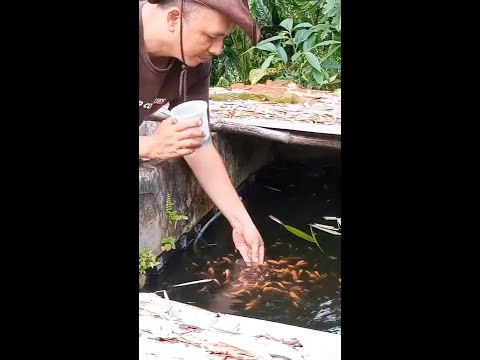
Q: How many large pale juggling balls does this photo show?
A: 0